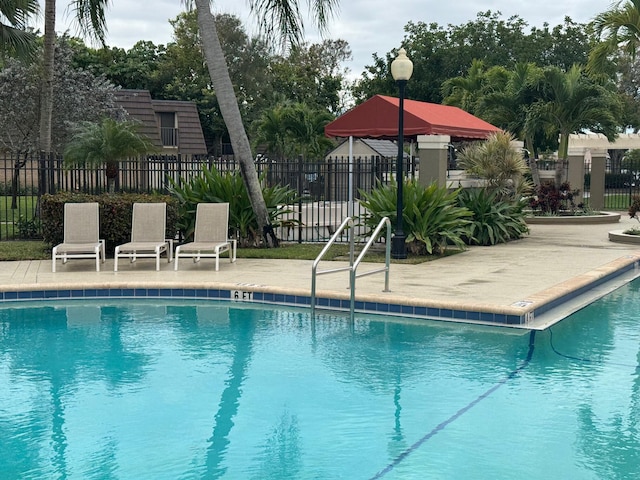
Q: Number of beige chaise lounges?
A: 3